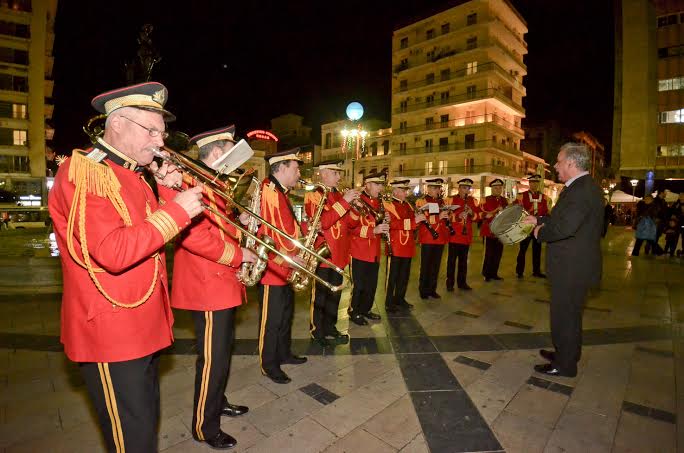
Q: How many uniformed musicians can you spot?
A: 10